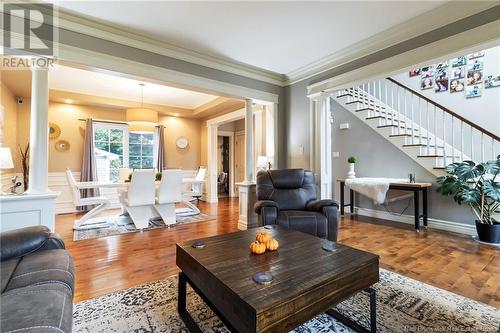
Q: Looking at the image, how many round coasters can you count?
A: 4